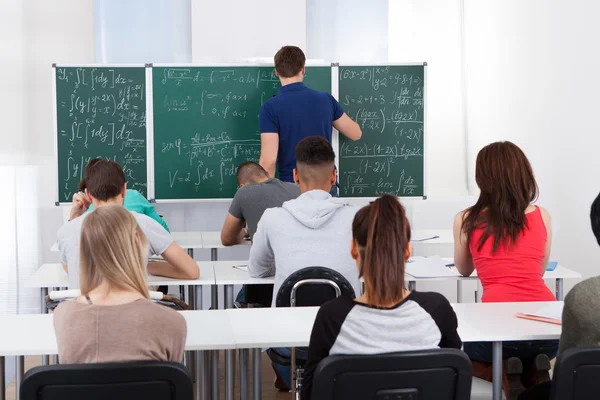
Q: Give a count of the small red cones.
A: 0